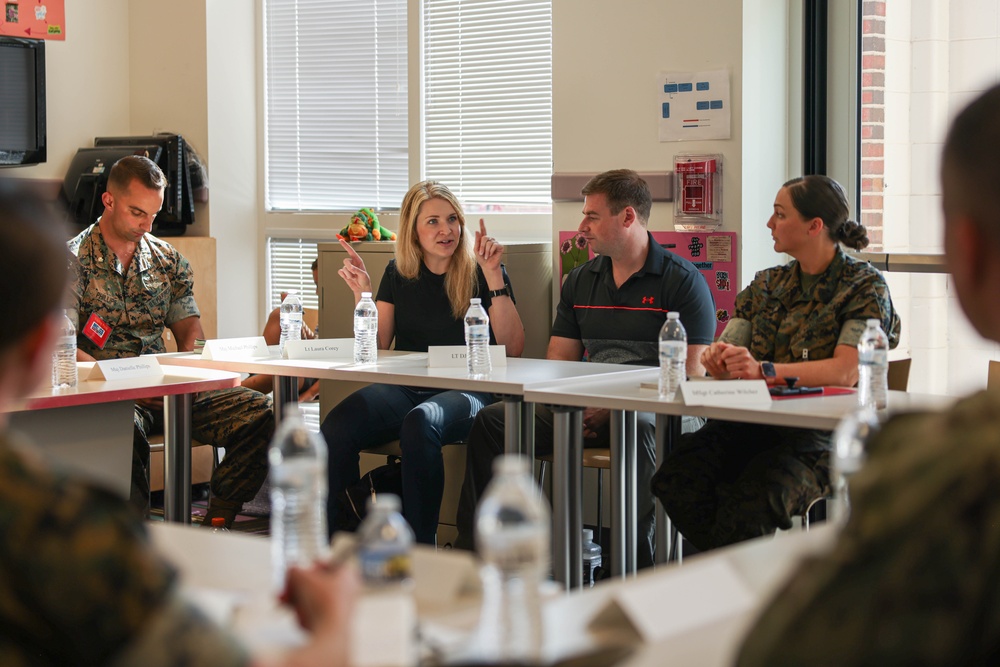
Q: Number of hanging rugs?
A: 0